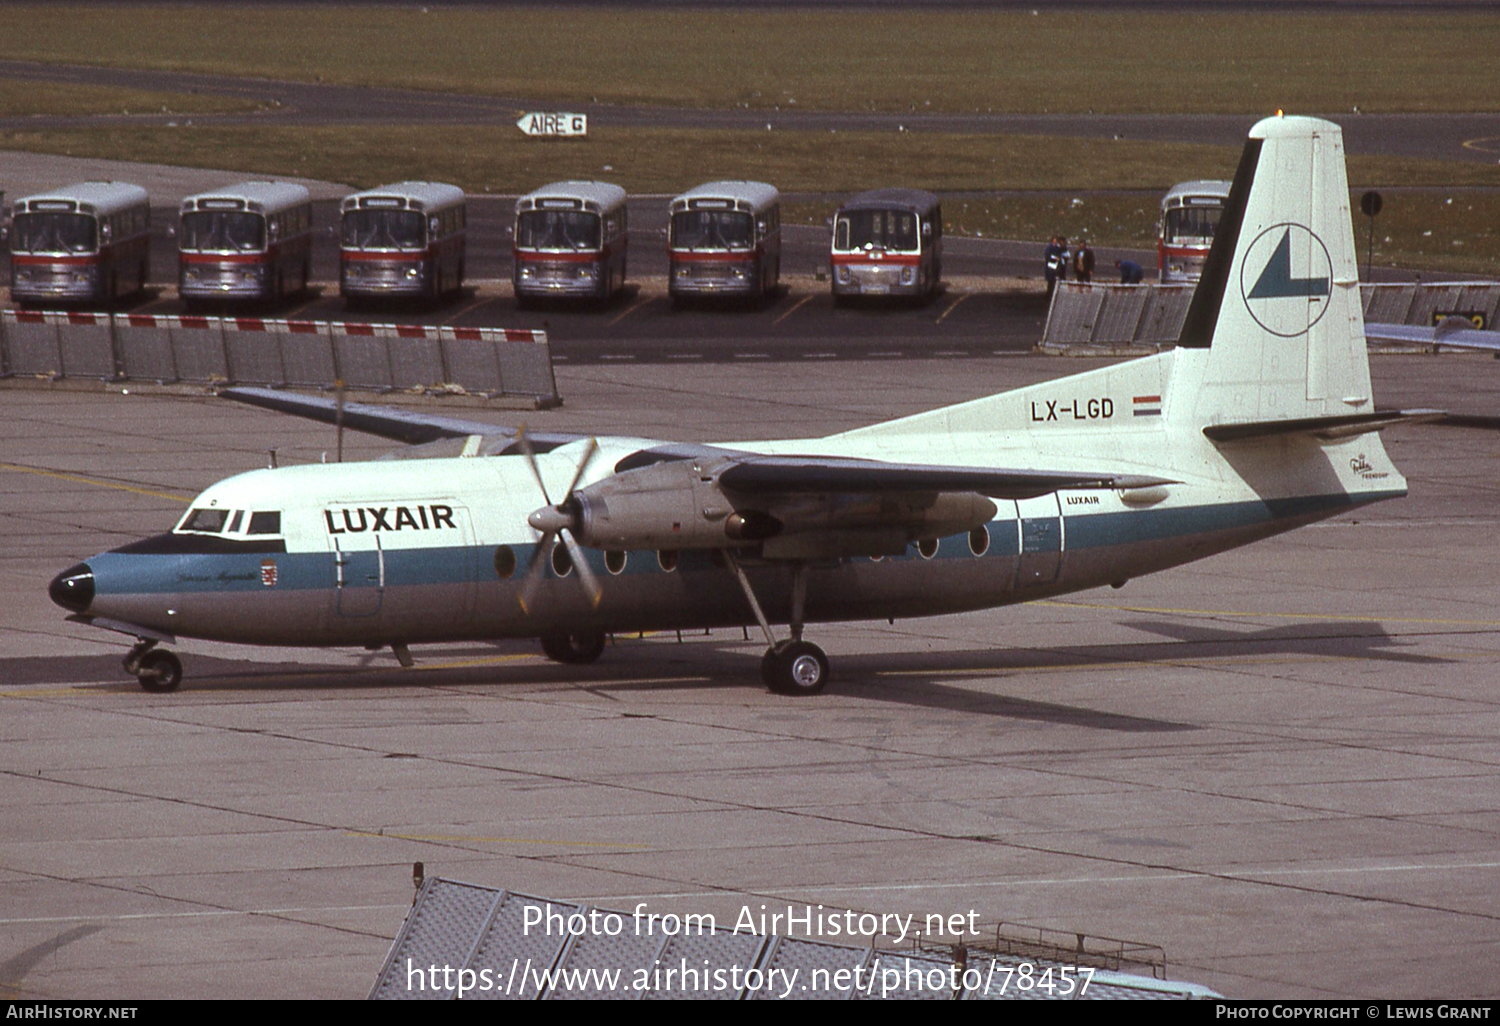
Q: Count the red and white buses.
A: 7